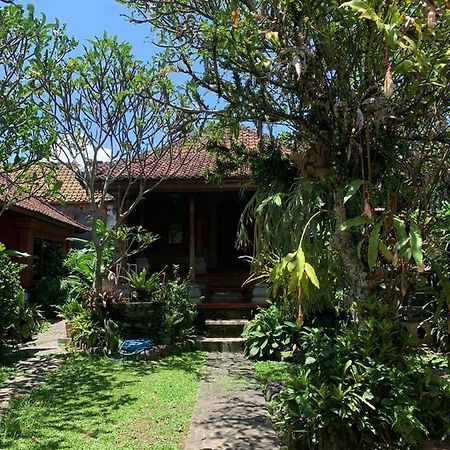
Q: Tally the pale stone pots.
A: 2